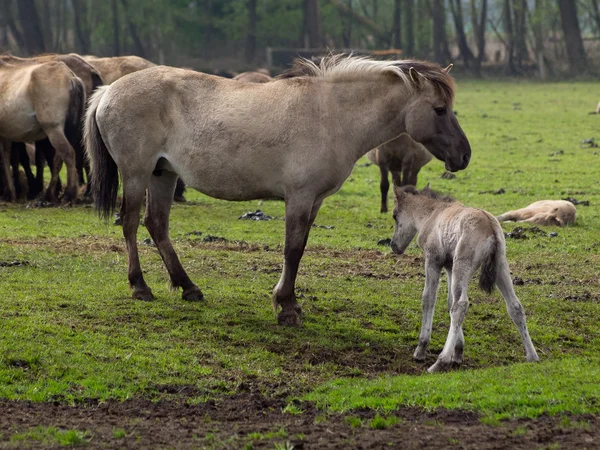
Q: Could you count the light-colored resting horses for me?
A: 1